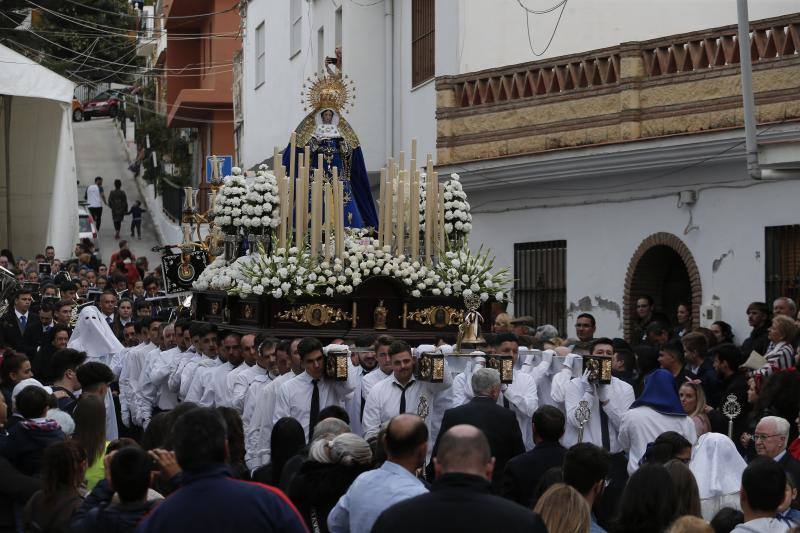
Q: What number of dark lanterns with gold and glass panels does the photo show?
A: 4